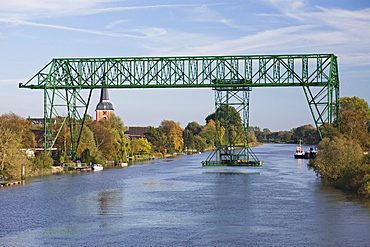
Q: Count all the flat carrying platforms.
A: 1